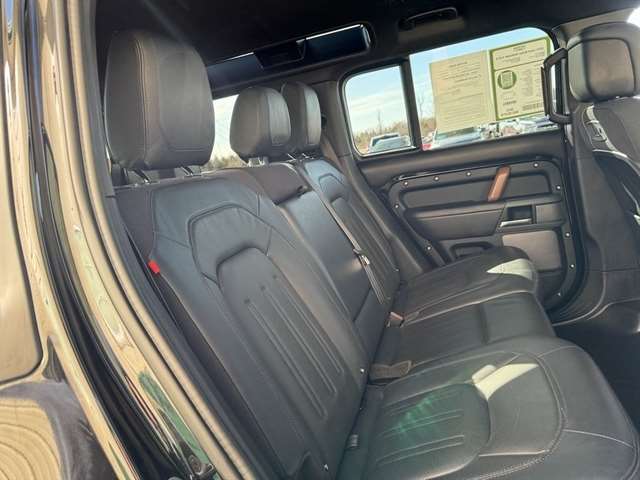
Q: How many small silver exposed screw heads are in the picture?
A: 10